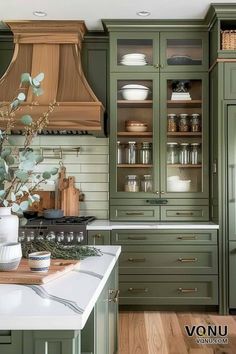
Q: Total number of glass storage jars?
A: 11